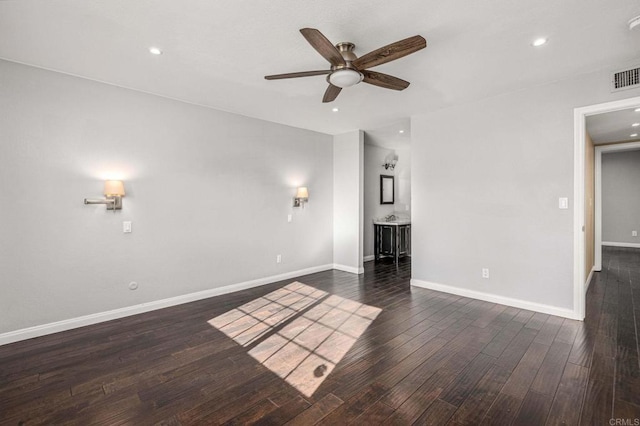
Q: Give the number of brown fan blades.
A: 5